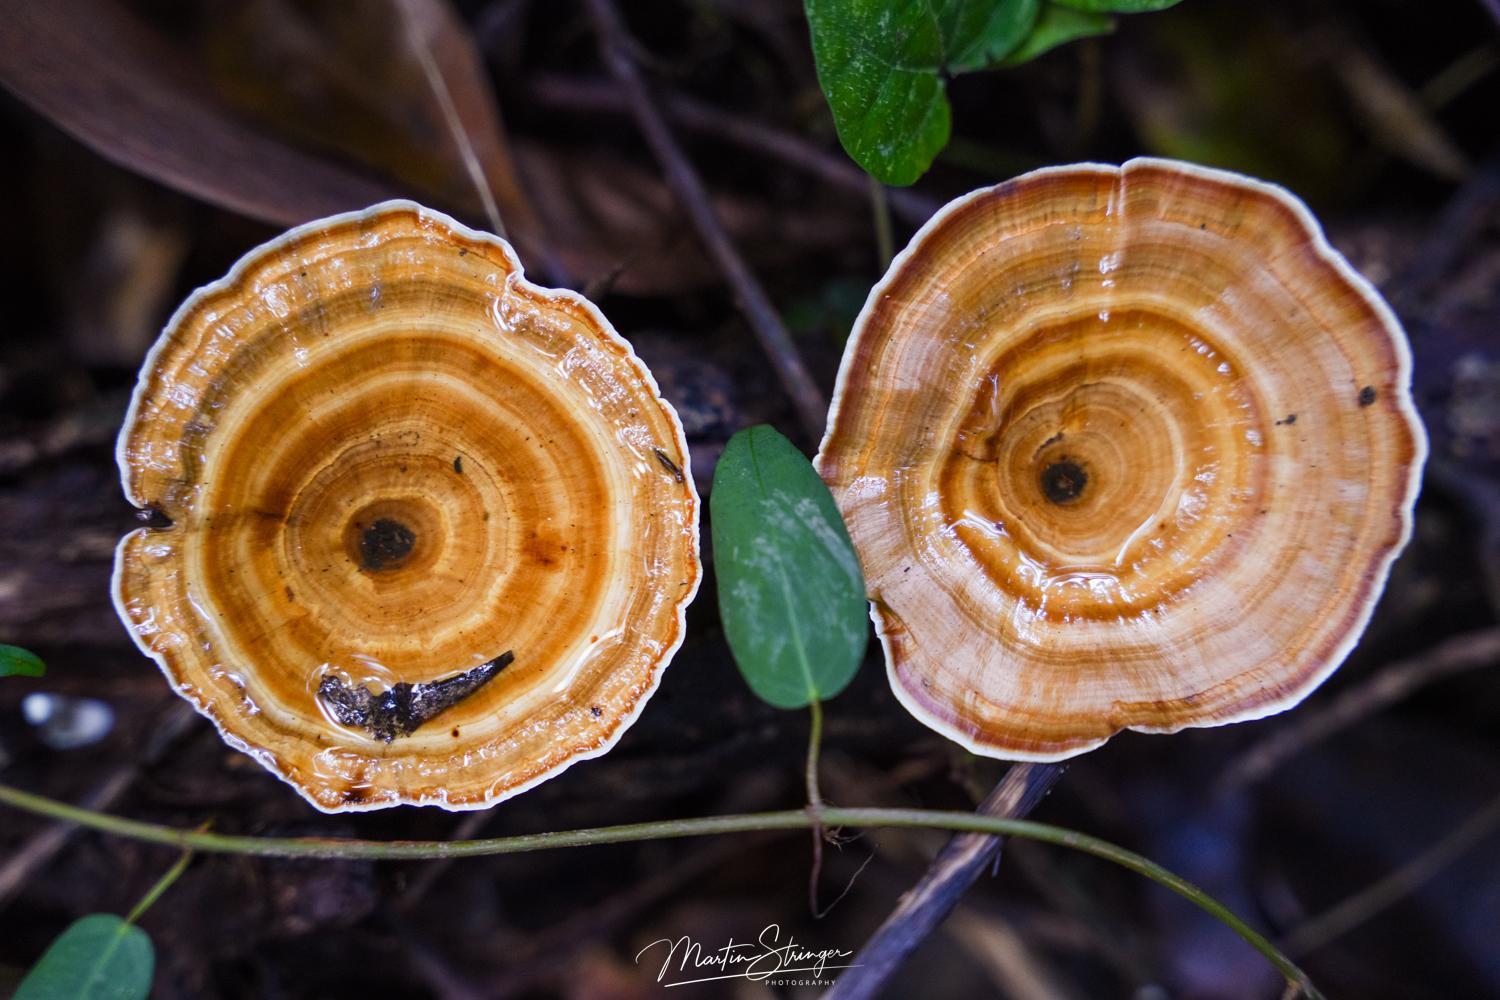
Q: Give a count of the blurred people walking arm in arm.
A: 0